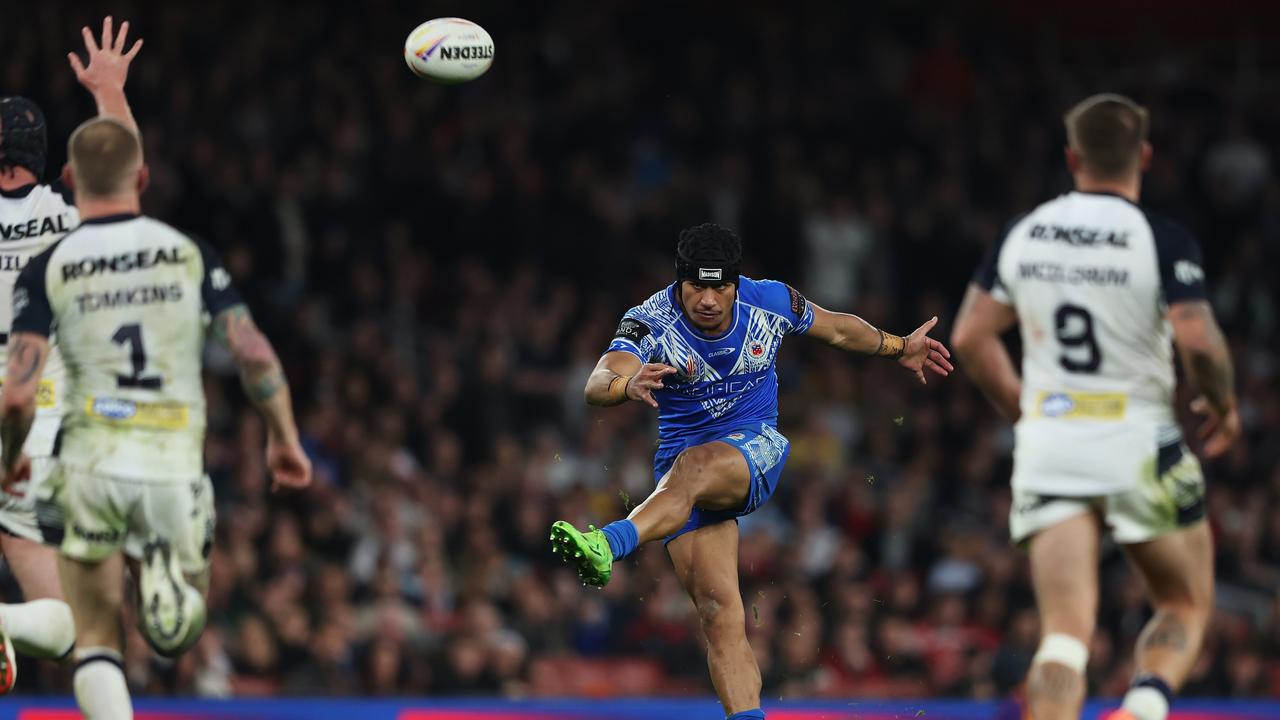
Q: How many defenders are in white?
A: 3